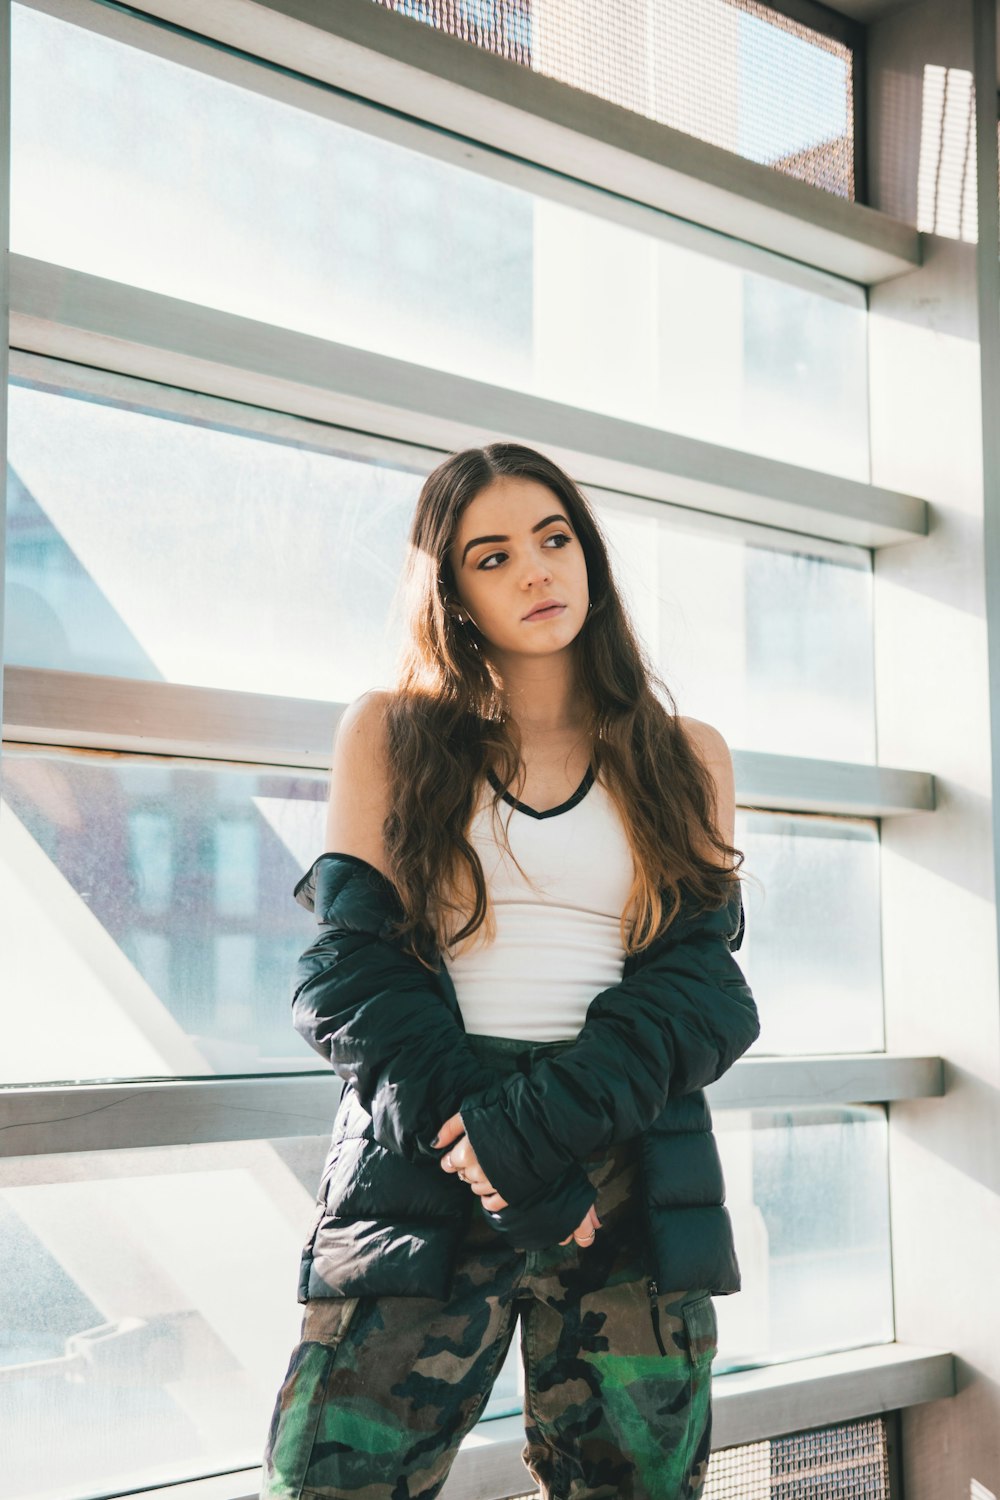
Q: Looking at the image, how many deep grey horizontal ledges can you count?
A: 5